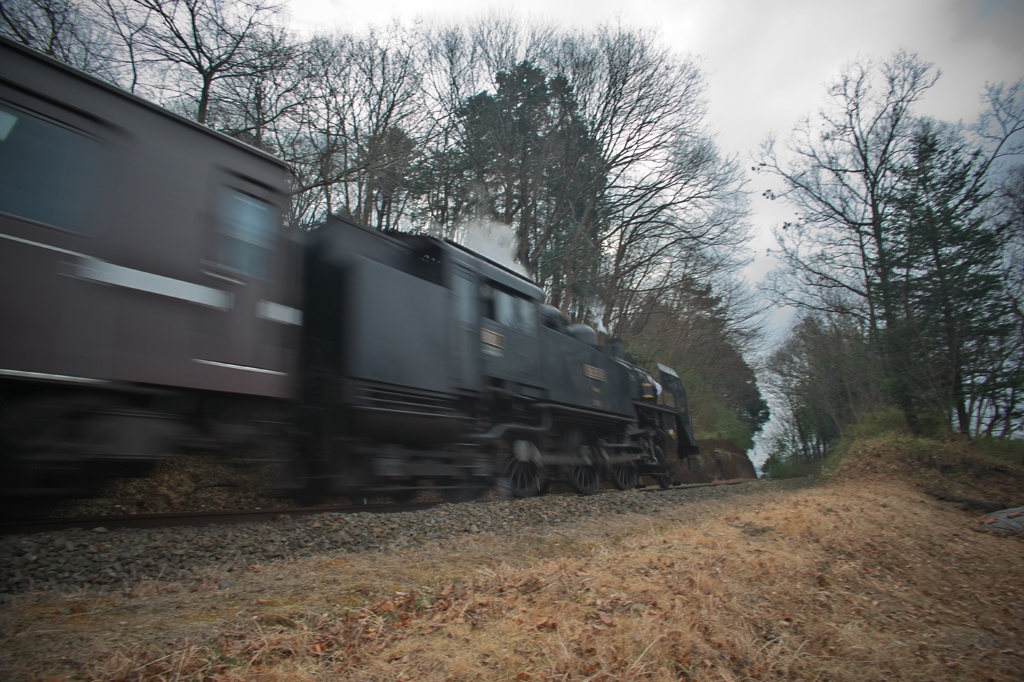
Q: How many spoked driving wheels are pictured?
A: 3